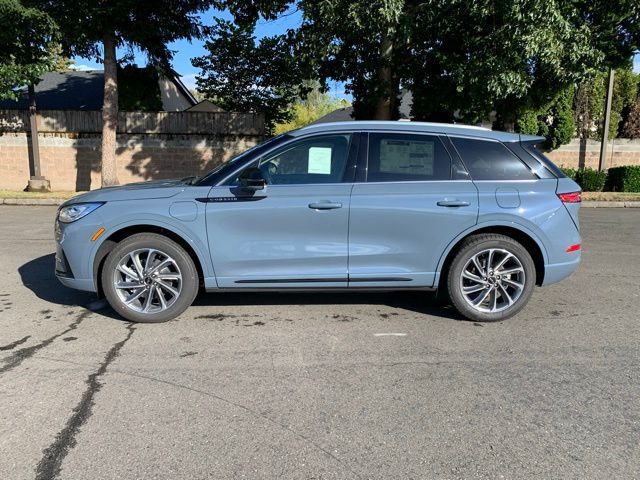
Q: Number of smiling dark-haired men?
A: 0